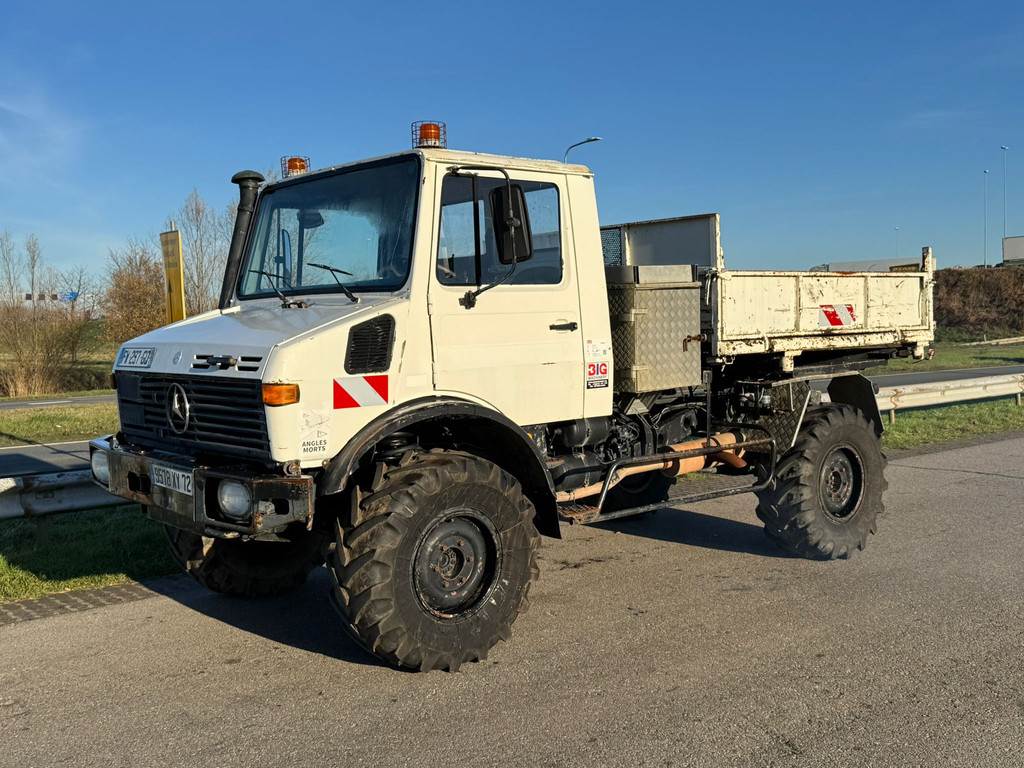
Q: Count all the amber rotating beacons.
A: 2